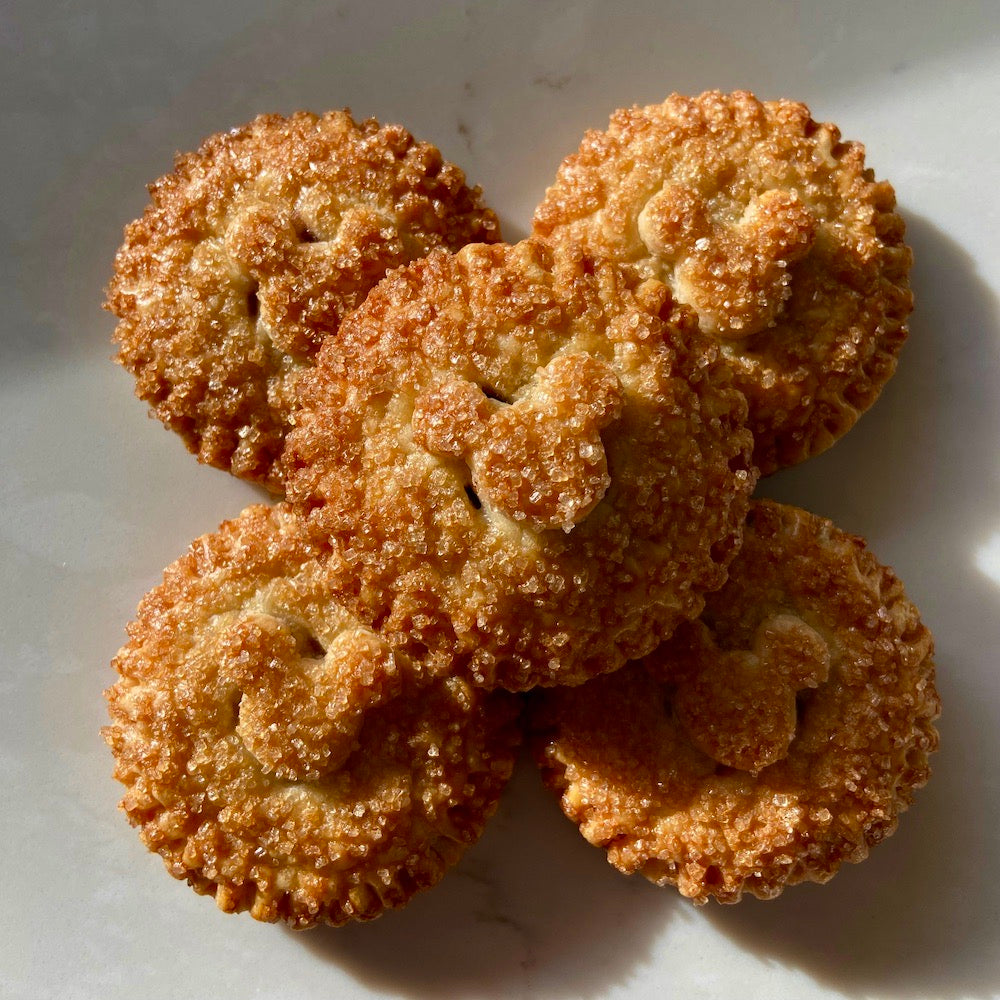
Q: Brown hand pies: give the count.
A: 5